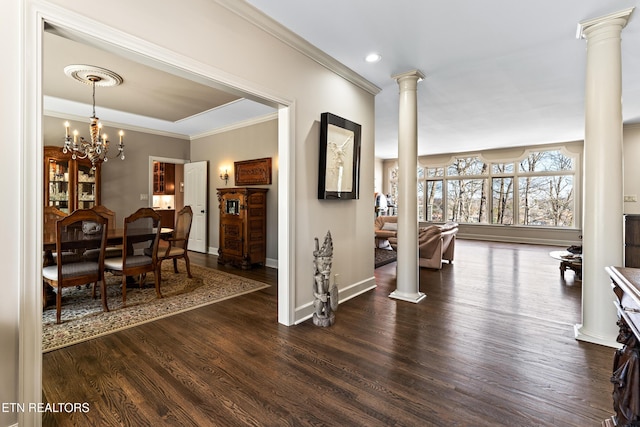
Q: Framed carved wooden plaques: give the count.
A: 1